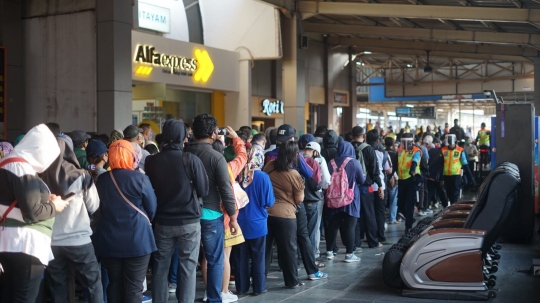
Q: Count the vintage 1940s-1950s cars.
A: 0